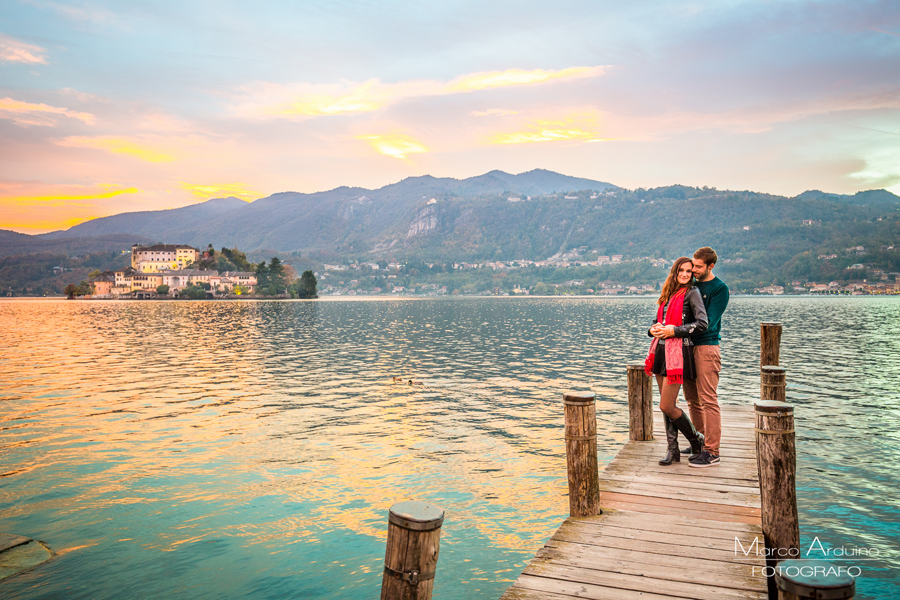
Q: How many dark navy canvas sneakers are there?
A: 2